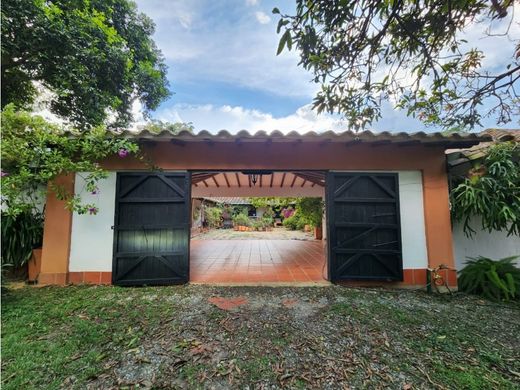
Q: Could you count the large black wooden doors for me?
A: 2